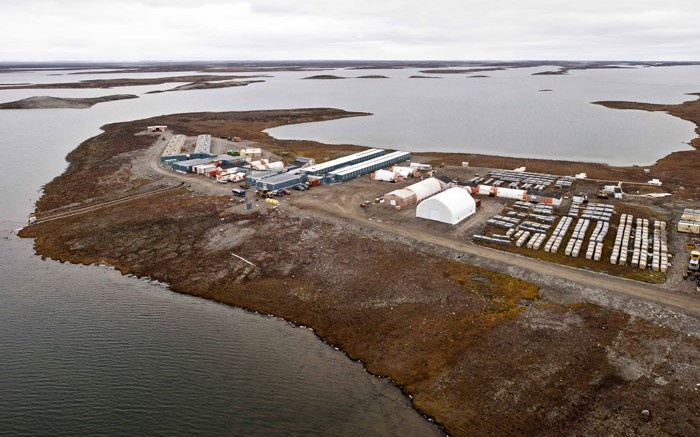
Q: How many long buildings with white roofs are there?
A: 2